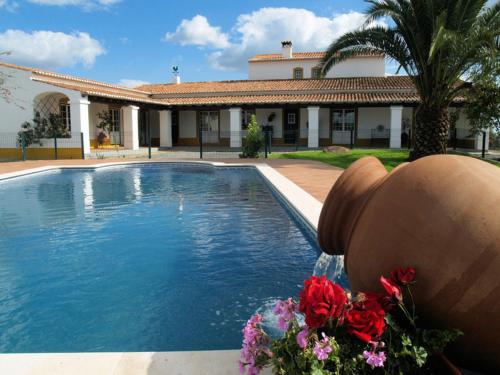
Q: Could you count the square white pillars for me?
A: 7